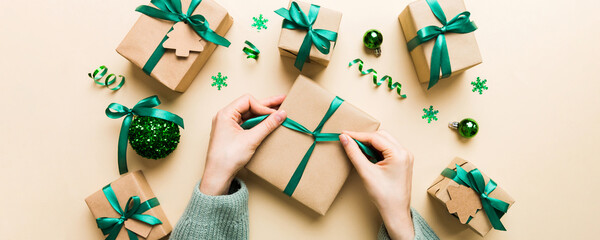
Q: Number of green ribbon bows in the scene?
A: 6